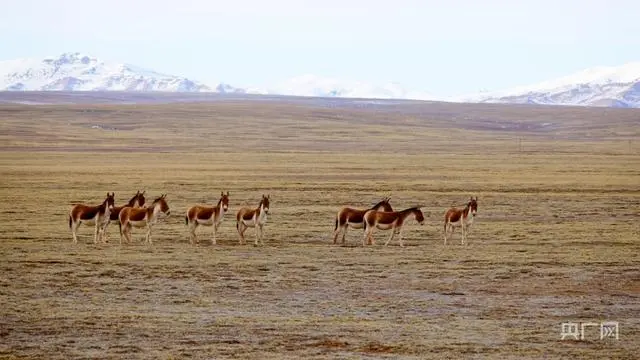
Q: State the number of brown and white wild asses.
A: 8